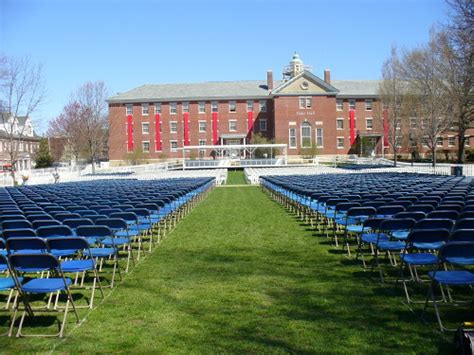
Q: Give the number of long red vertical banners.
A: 7